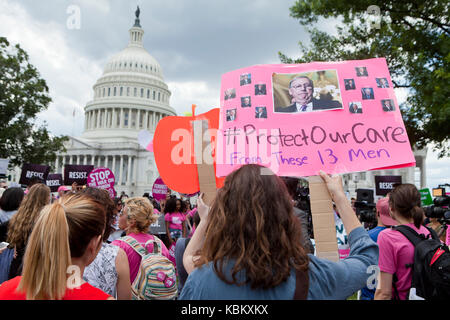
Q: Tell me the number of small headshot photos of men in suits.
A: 12